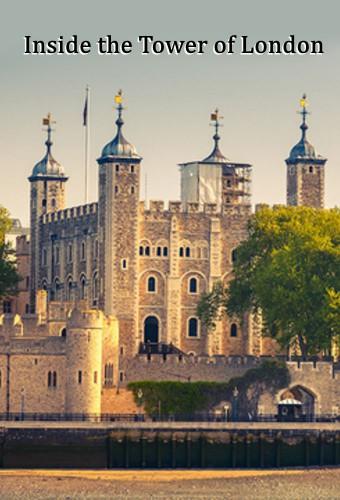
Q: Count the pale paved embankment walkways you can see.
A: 1